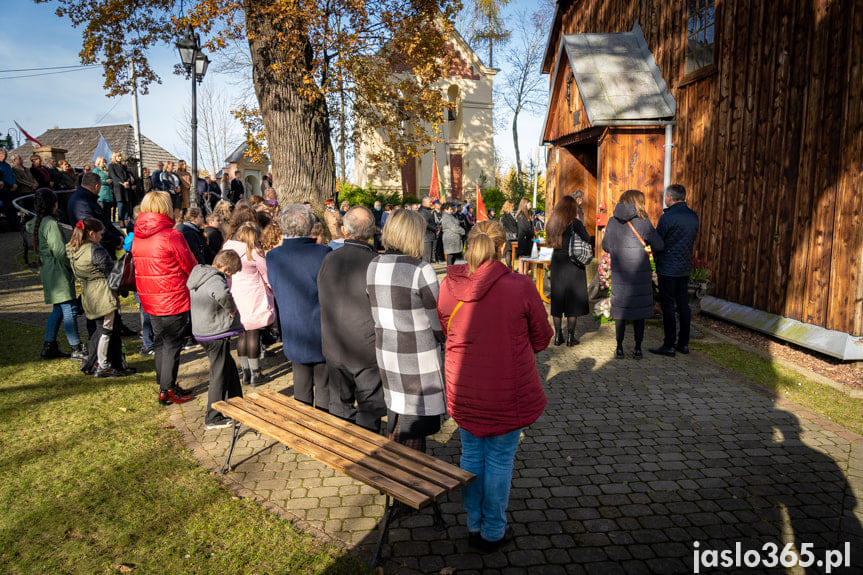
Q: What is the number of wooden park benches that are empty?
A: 1